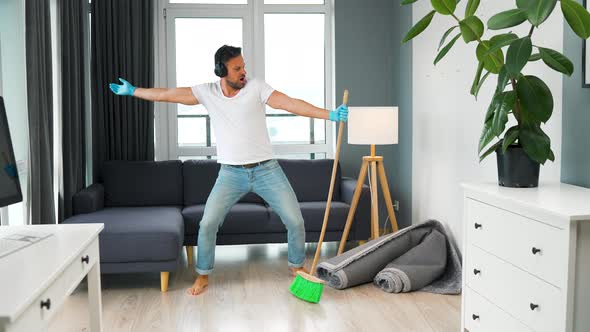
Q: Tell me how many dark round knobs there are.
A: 7